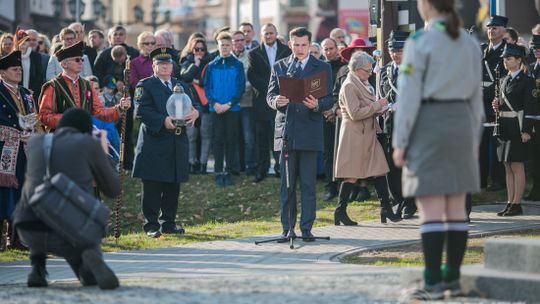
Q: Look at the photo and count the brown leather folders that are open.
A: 1